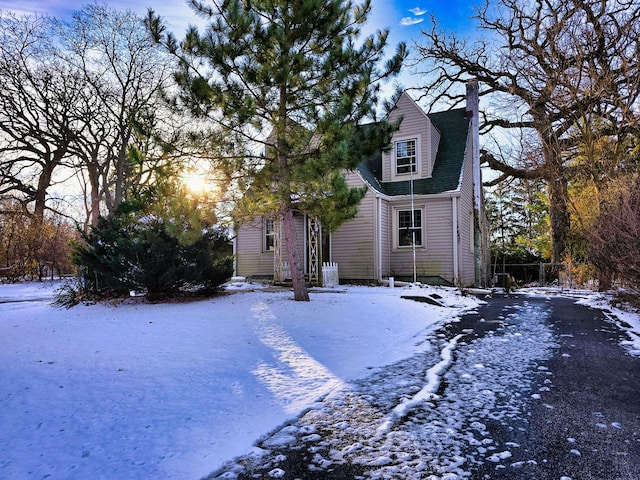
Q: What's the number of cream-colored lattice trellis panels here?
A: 2